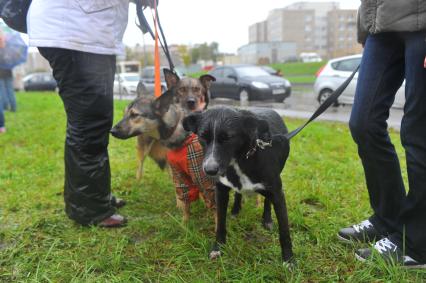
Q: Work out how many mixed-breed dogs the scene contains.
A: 3